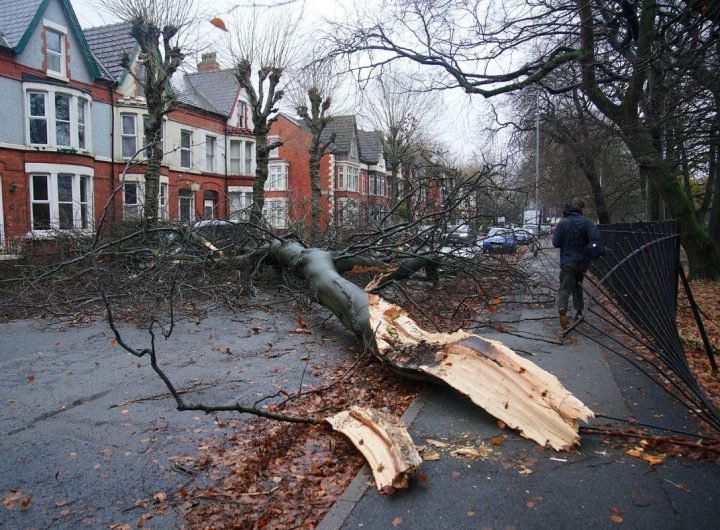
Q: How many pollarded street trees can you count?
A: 4